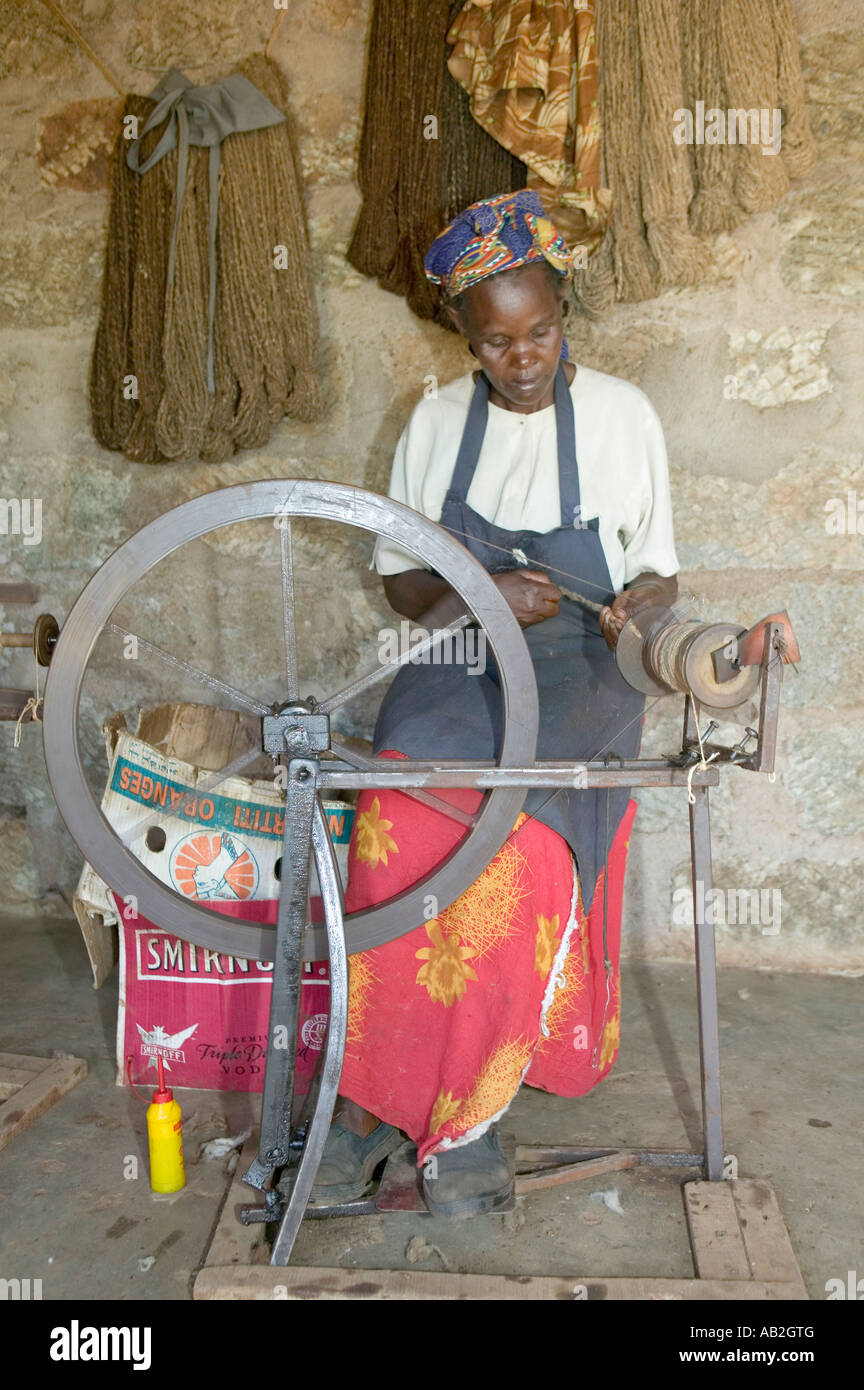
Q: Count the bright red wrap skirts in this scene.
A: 1